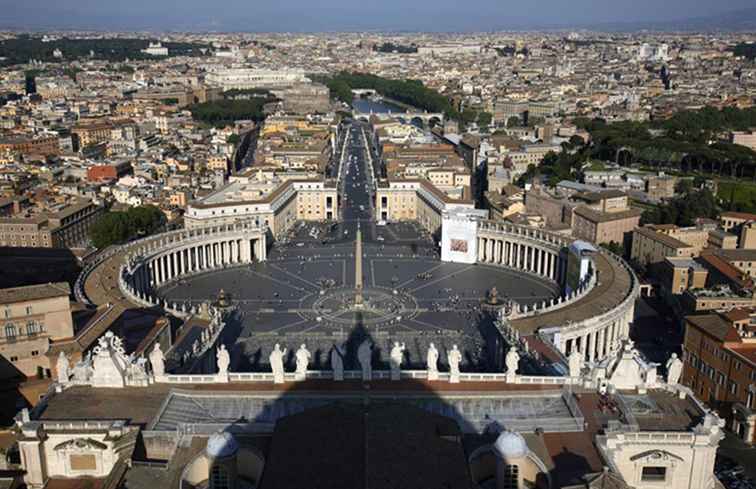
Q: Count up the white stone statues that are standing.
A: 13